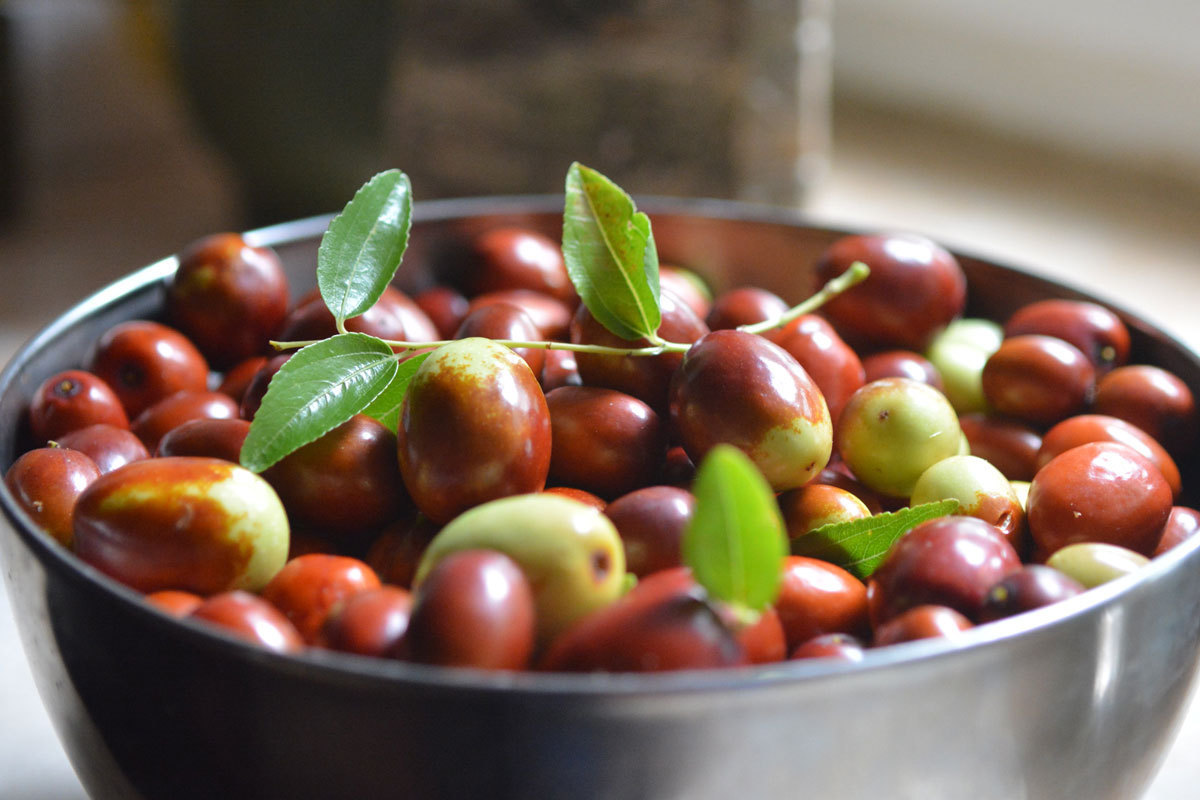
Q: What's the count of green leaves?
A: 6